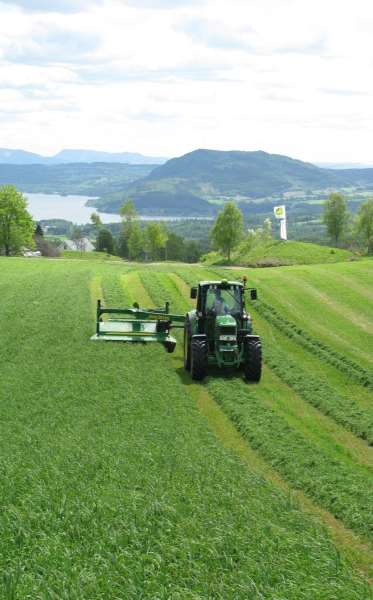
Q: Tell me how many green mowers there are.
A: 1